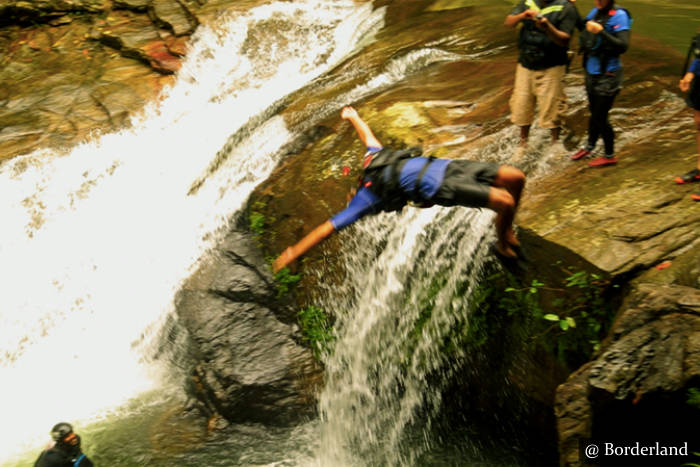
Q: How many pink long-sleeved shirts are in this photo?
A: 0